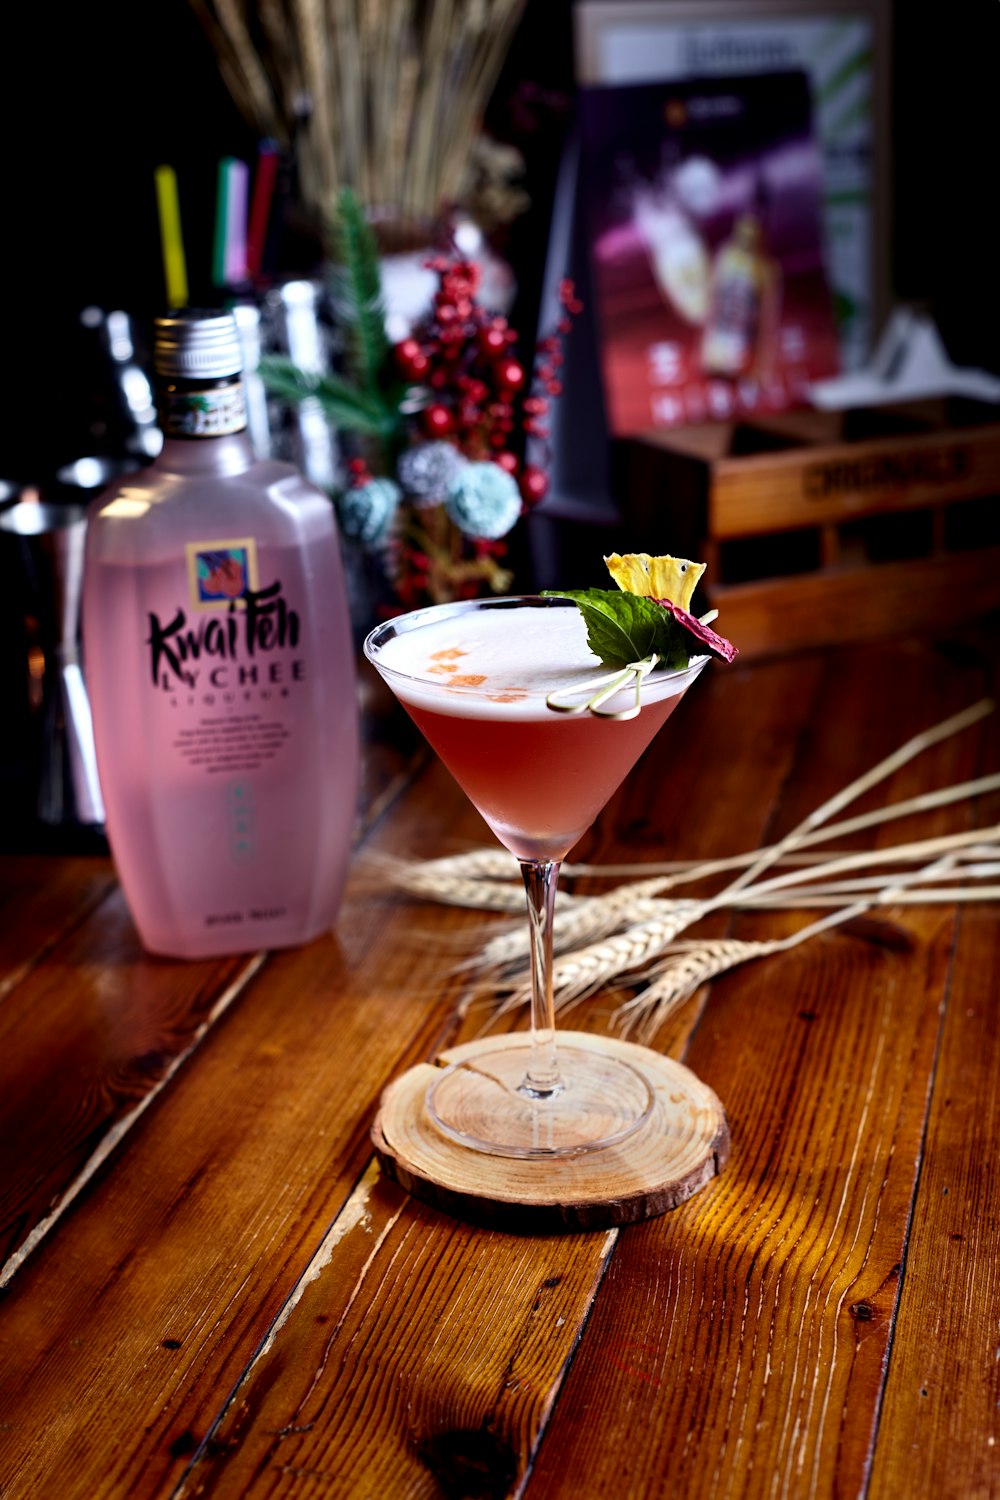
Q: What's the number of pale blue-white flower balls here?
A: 3